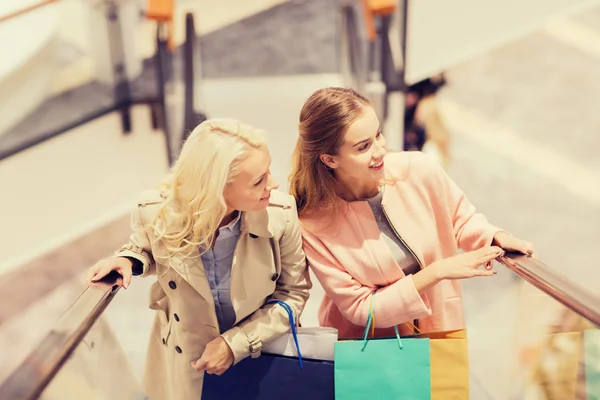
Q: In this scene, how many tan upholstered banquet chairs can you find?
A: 0